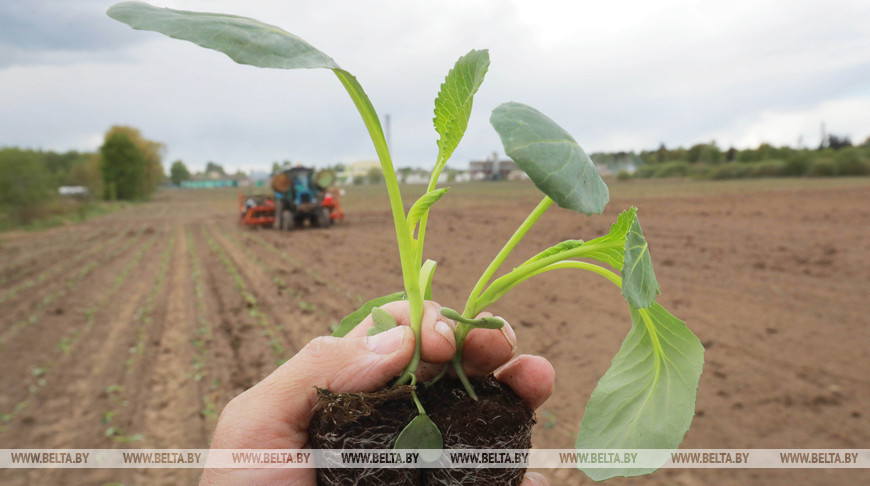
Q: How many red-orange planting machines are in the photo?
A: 1